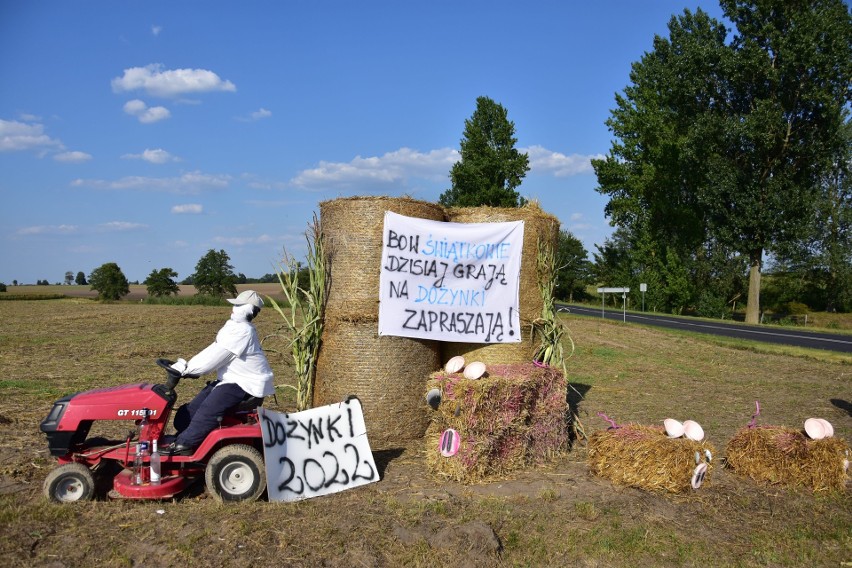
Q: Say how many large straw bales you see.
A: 4